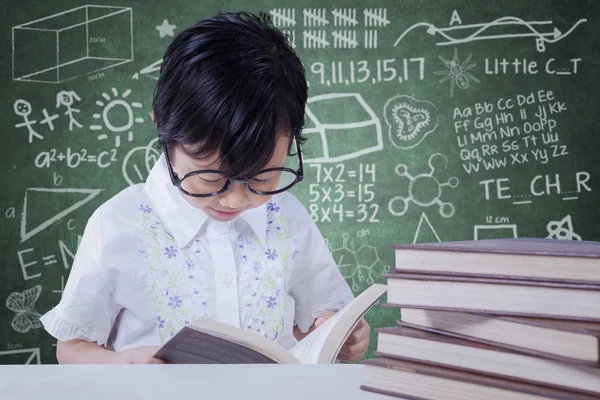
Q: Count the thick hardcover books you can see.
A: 5